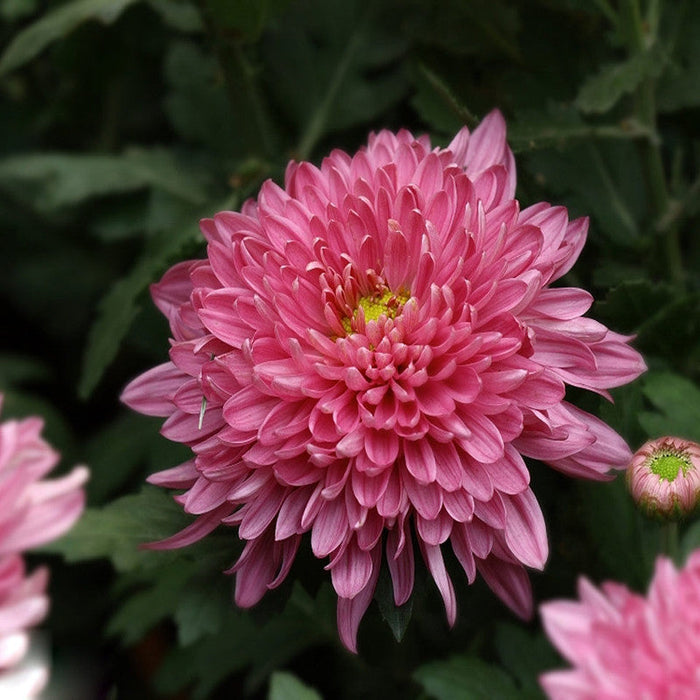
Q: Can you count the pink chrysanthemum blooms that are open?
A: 3